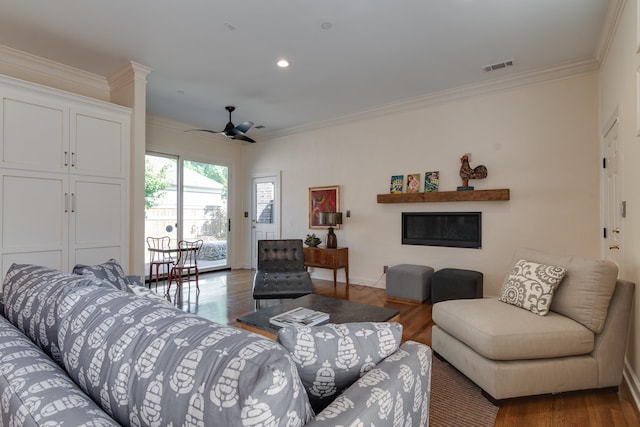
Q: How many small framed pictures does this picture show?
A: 3